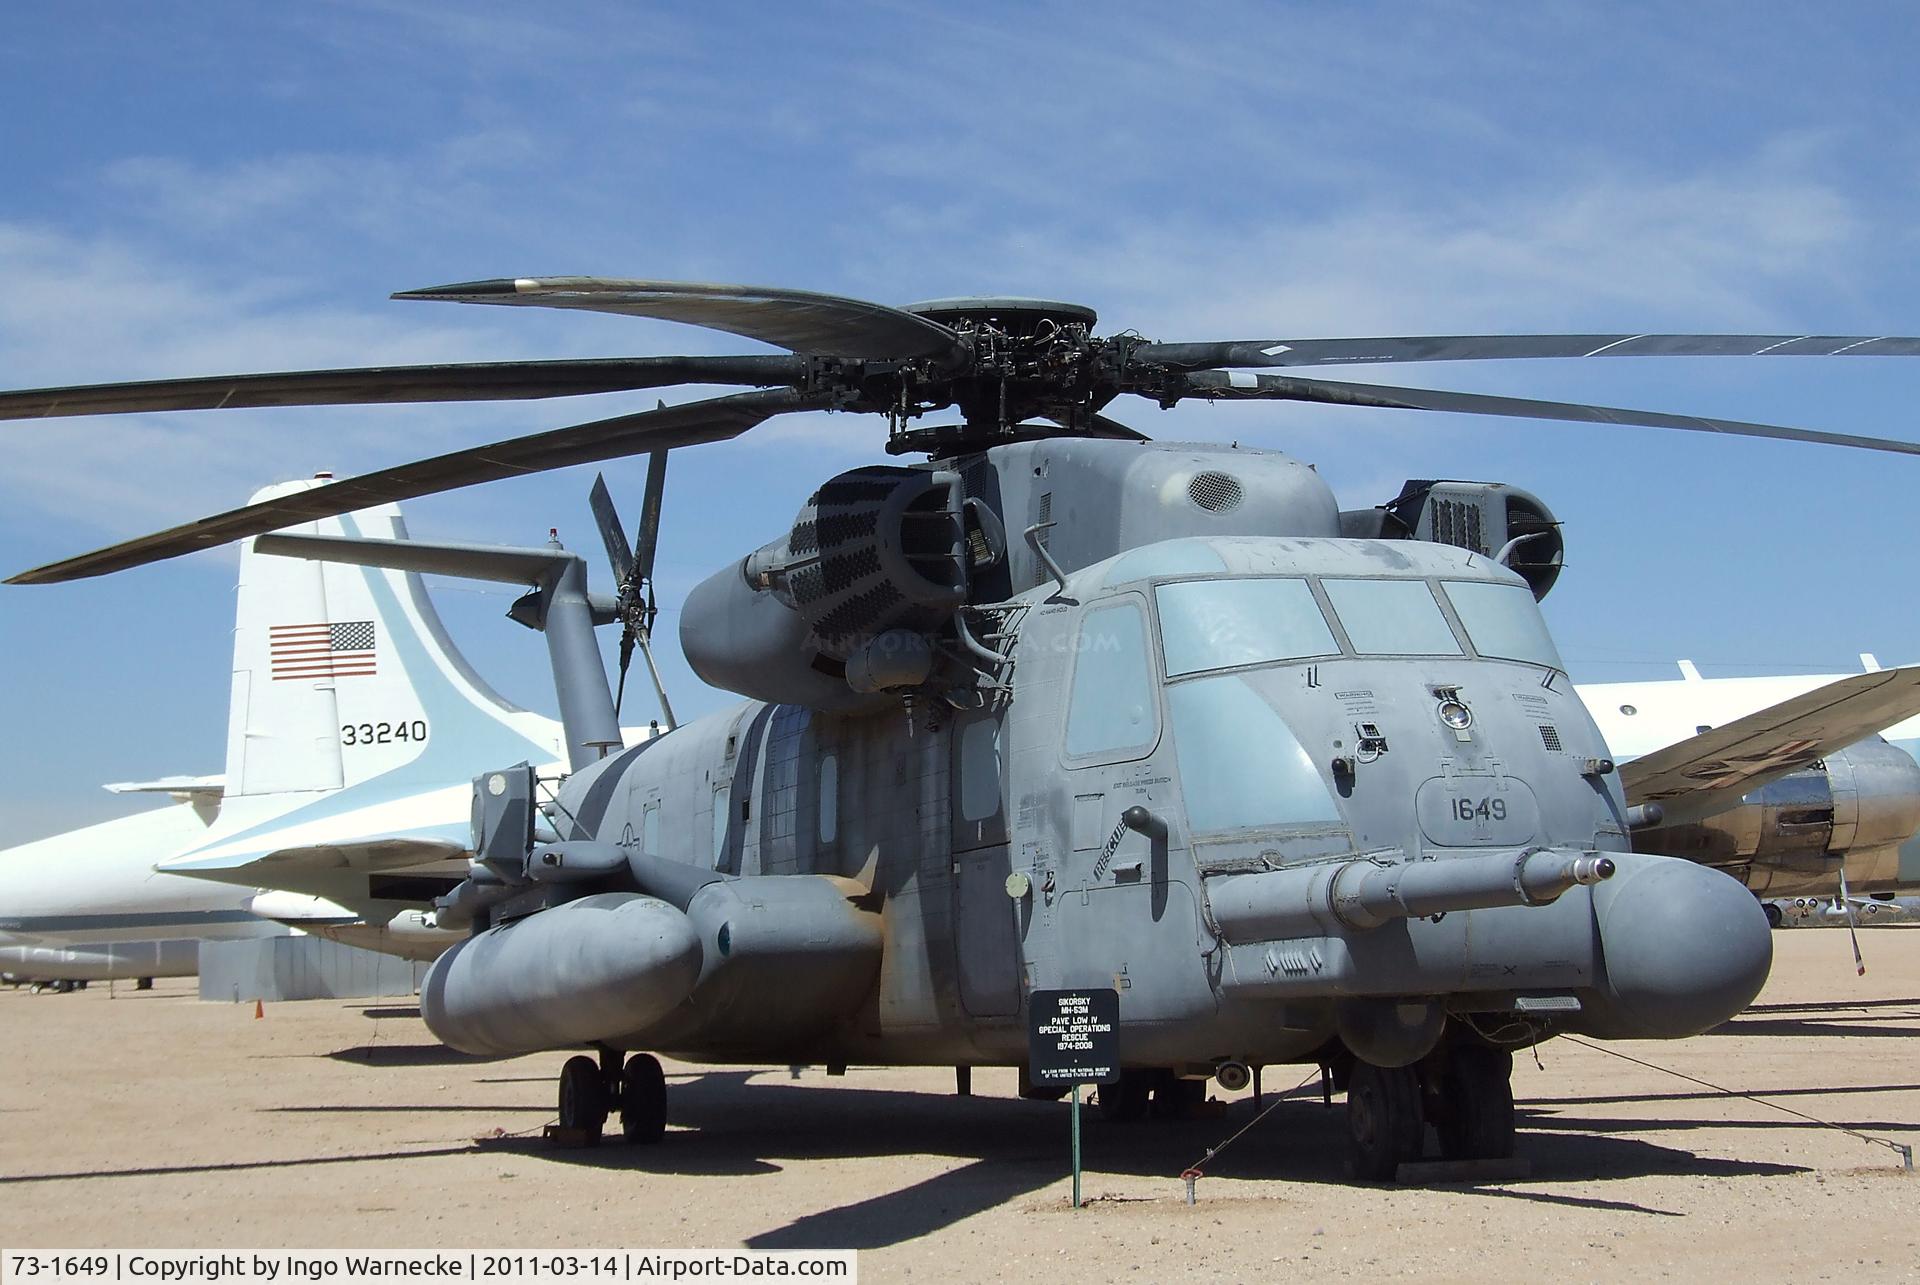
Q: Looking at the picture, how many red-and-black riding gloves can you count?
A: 0